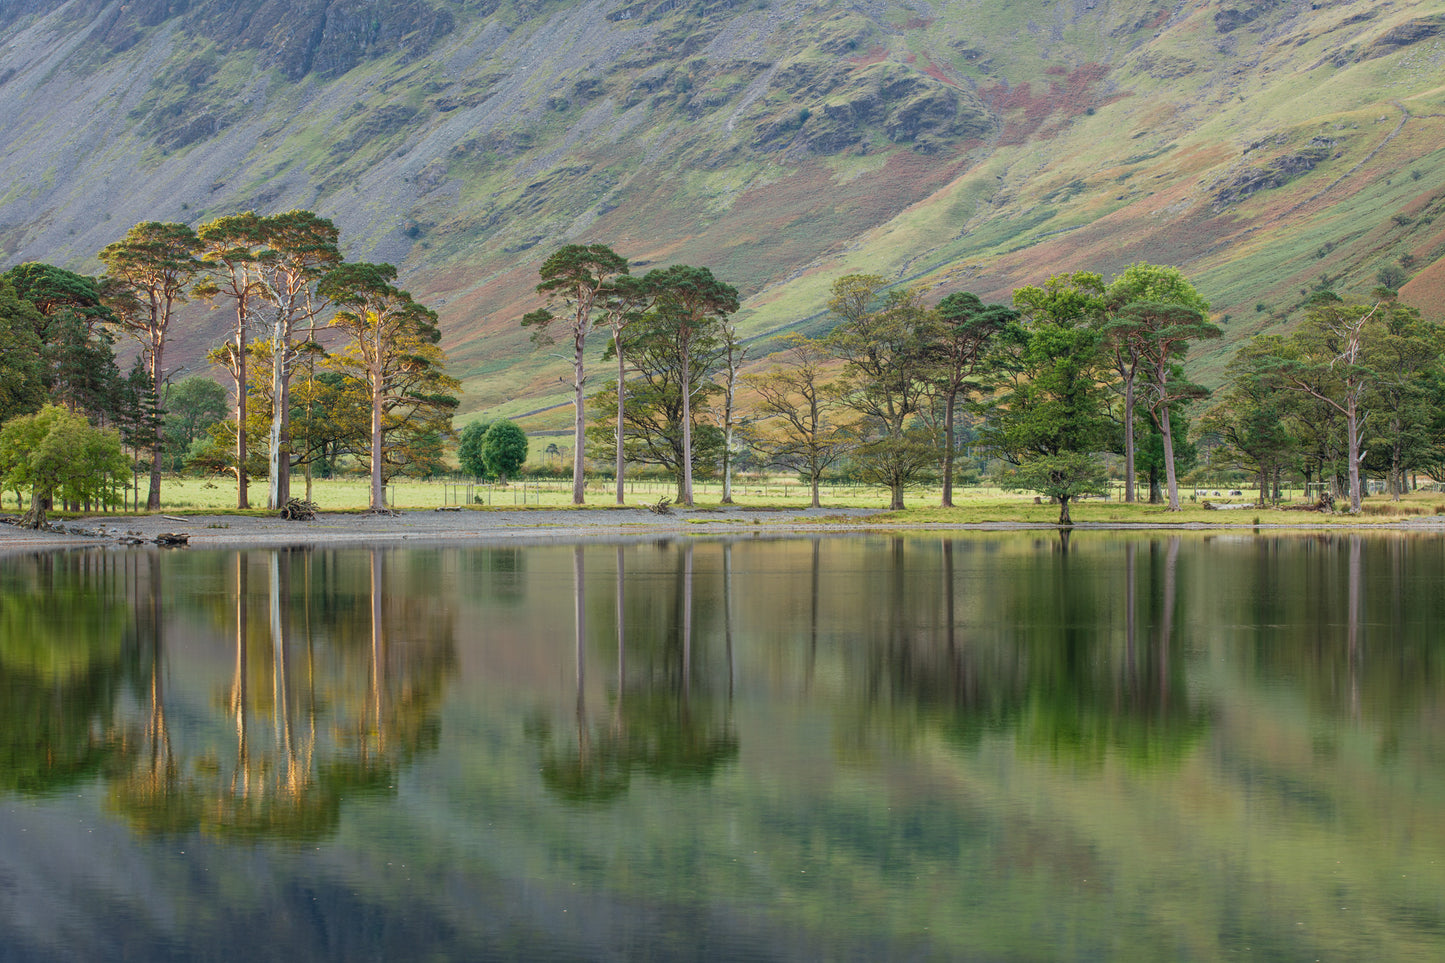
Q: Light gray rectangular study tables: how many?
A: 0